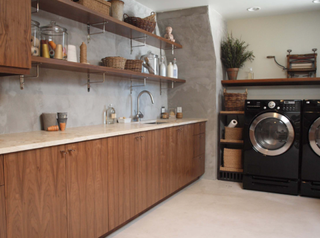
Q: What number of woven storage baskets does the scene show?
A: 7